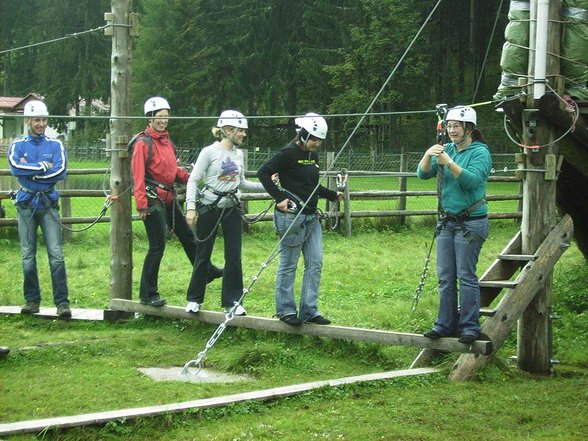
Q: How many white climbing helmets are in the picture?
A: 5